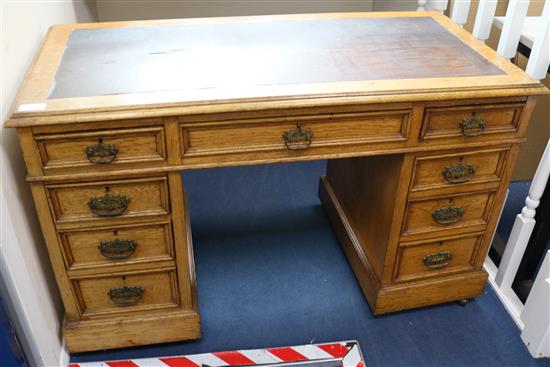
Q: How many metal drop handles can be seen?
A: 9